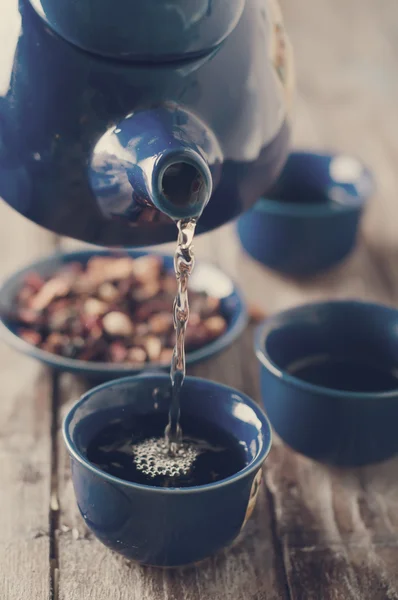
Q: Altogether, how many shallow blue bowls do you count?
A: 1